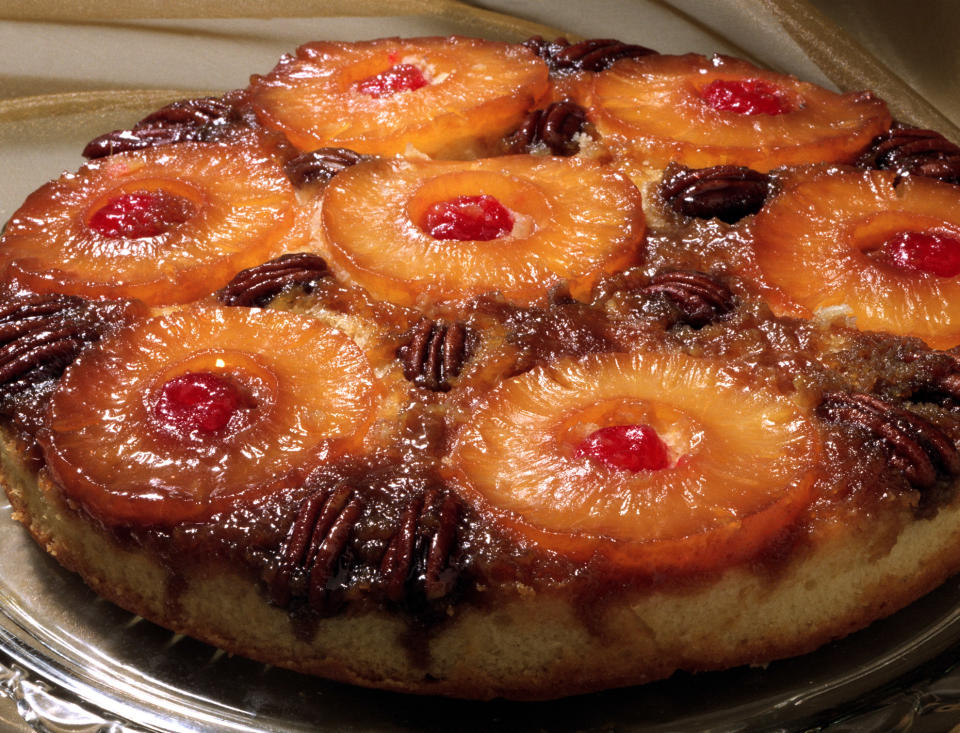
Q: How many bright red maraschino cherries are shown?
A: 7